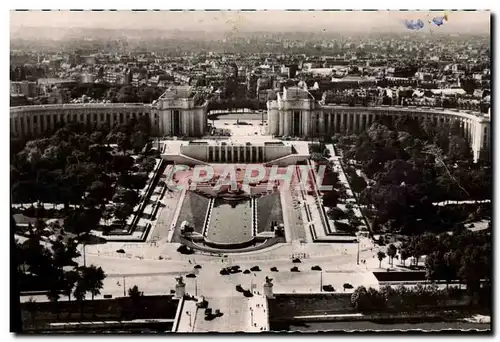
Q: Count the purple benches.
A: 0